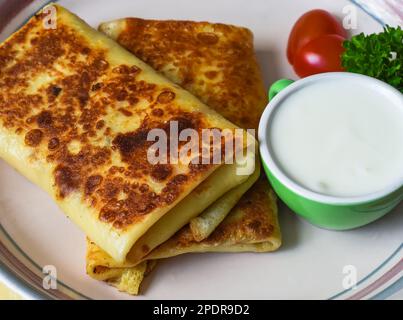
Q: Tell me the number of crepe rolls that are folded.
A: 2